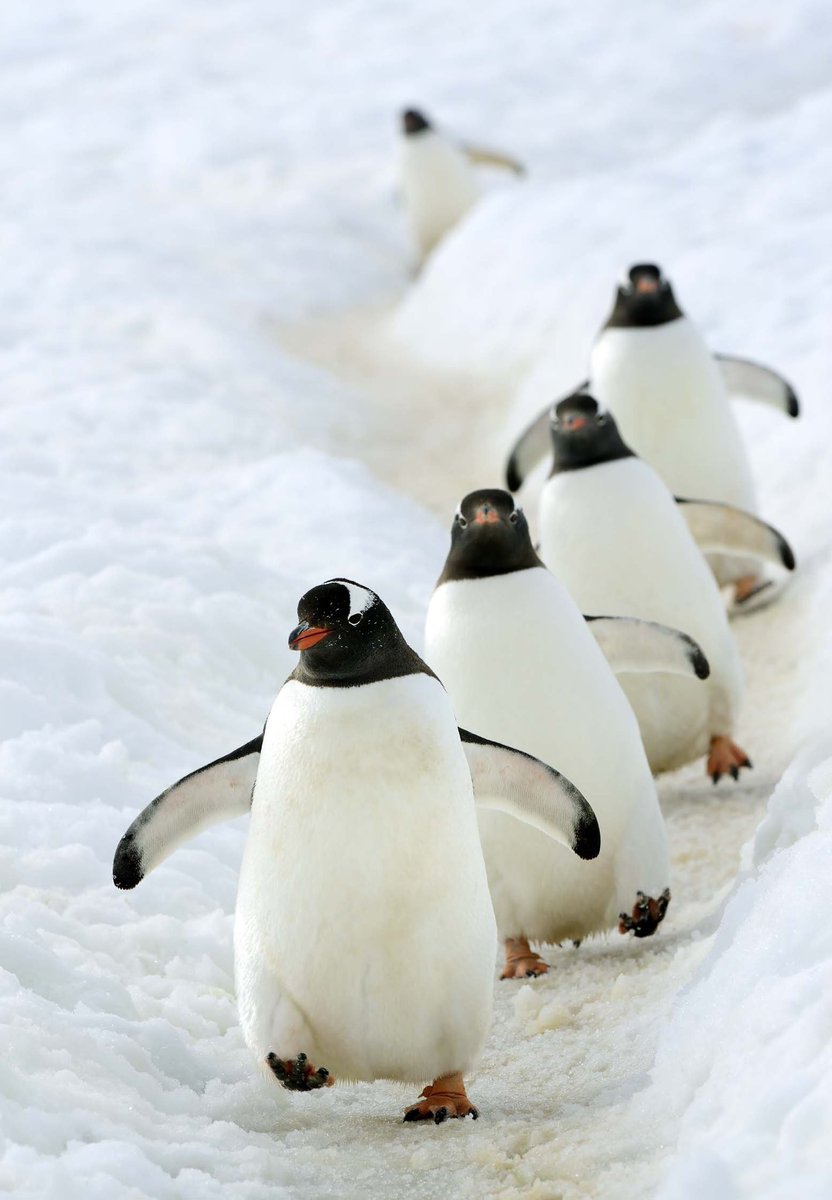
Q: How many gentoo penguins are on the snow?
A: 5